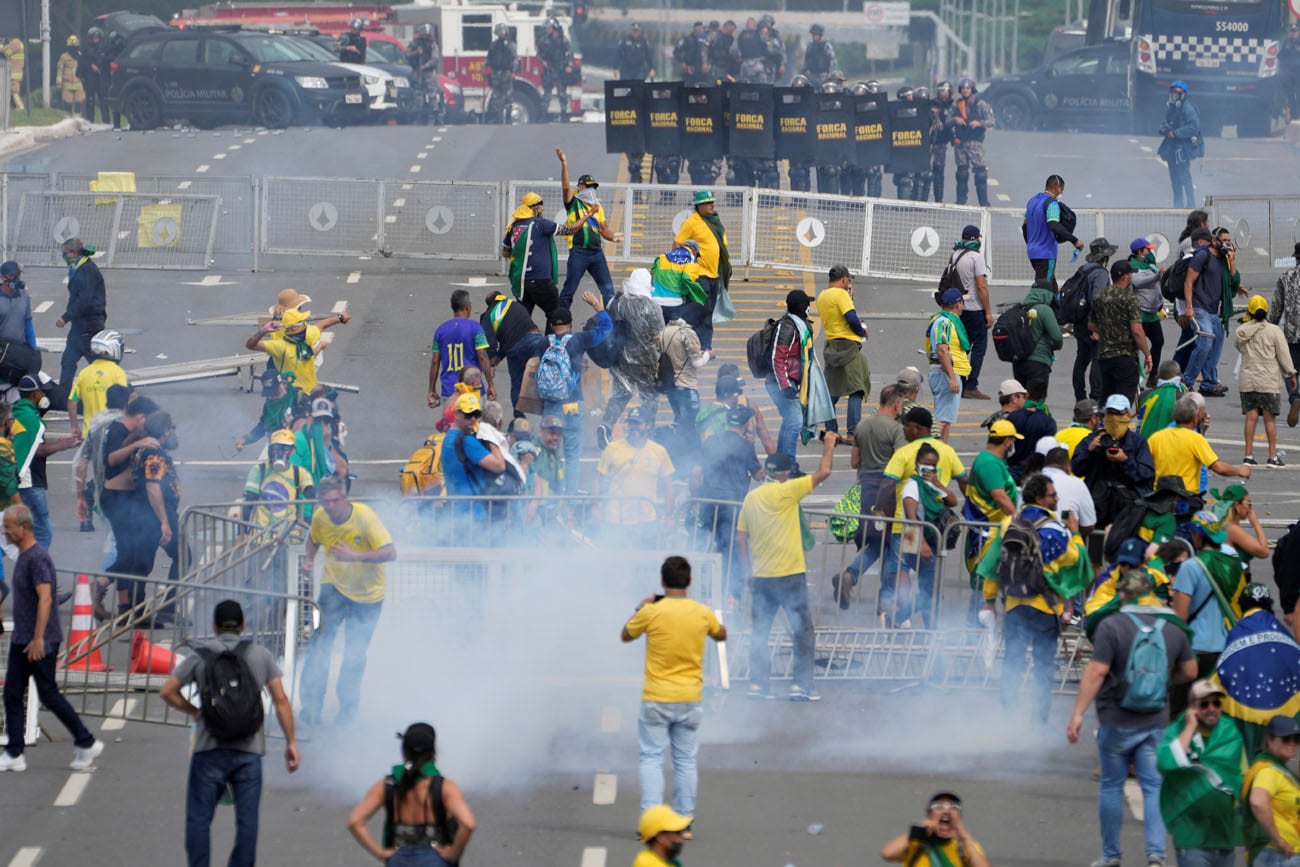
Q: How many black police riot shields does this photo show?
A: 8